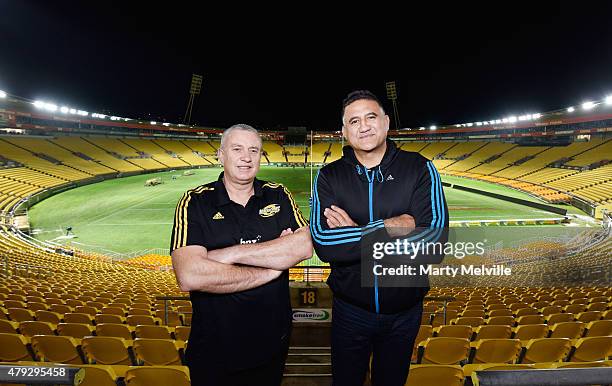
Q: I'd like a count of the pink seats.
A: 0